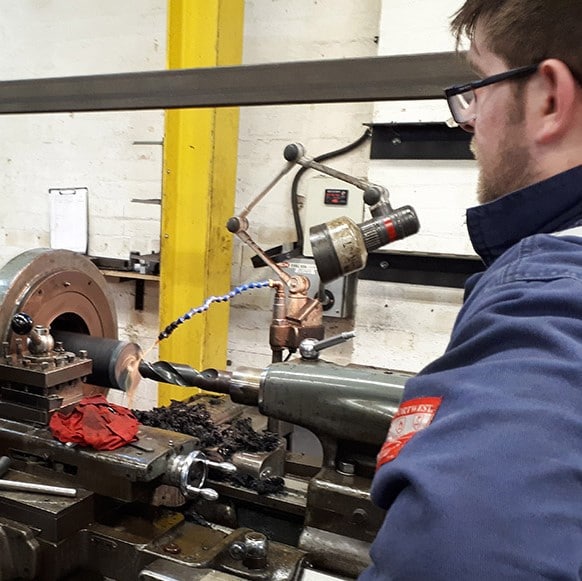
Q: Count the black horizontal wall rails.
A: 2